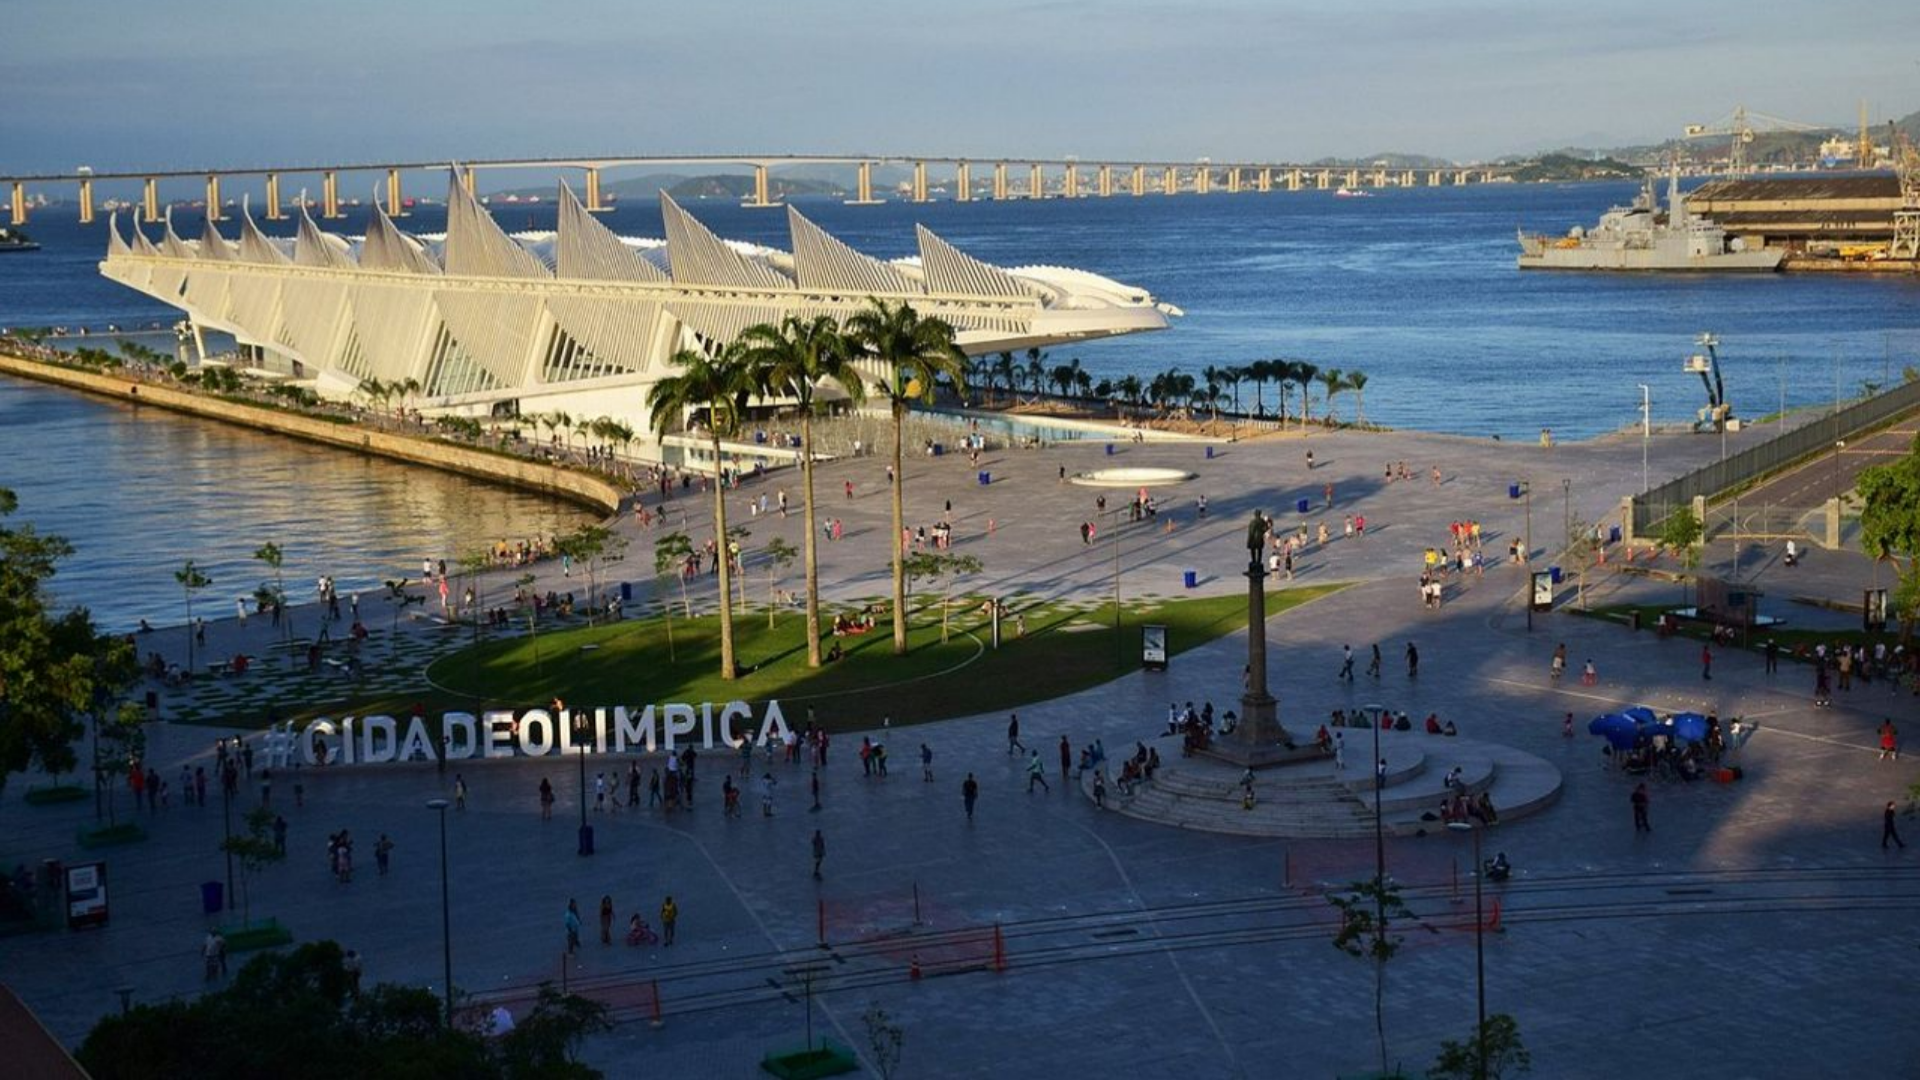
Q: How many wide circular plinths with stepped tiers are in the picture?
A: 1